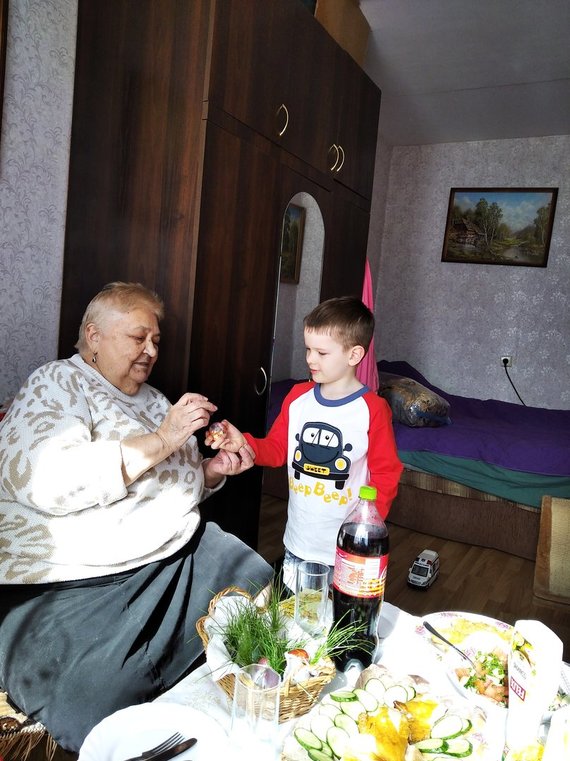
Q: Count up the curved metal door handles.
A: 4